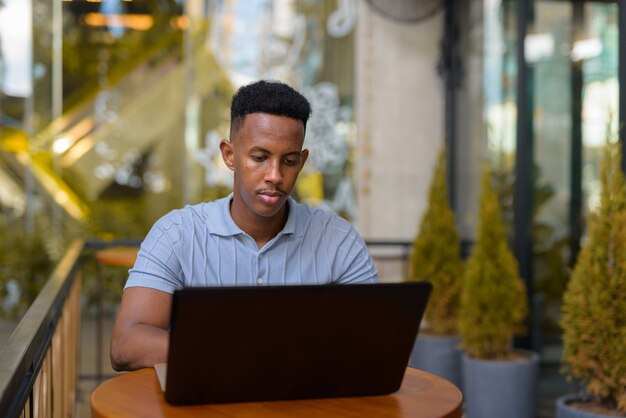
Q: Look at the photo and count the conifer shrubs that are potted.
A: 3